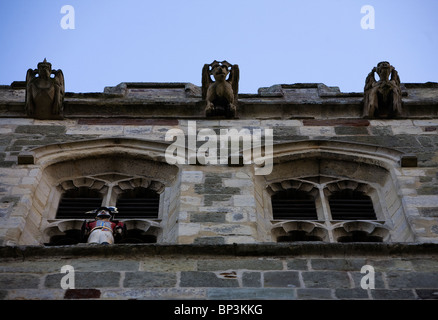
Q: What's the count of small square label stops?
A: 4